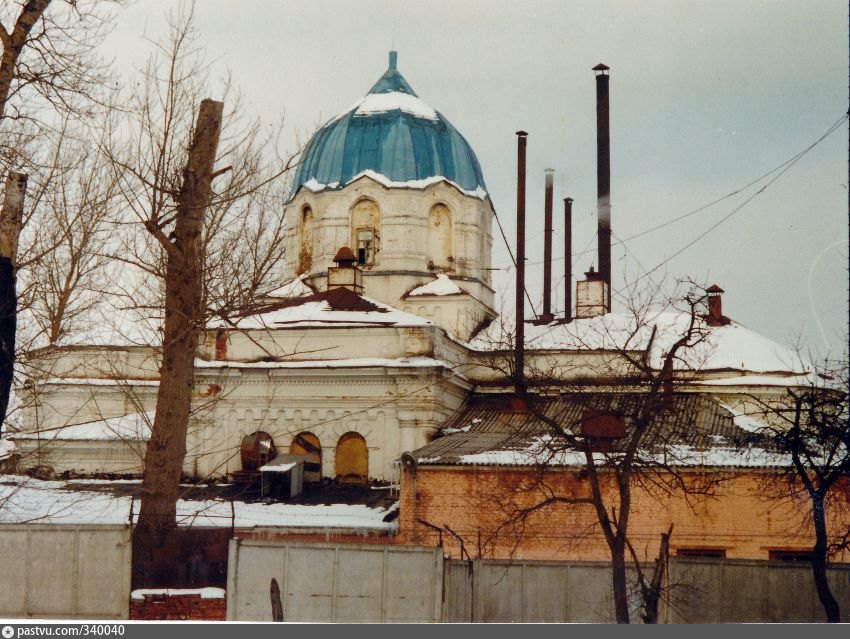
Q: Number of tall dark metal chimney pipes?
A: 4